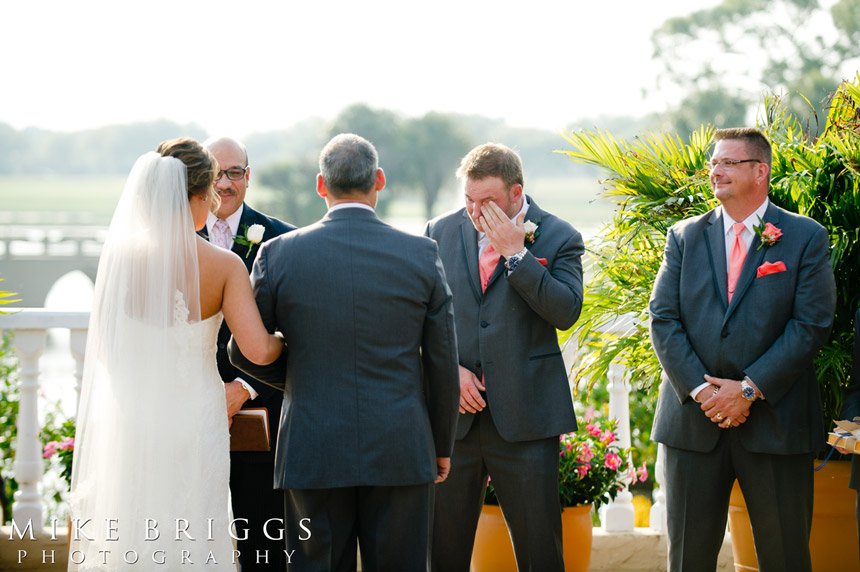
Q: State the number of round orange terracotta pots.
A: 2